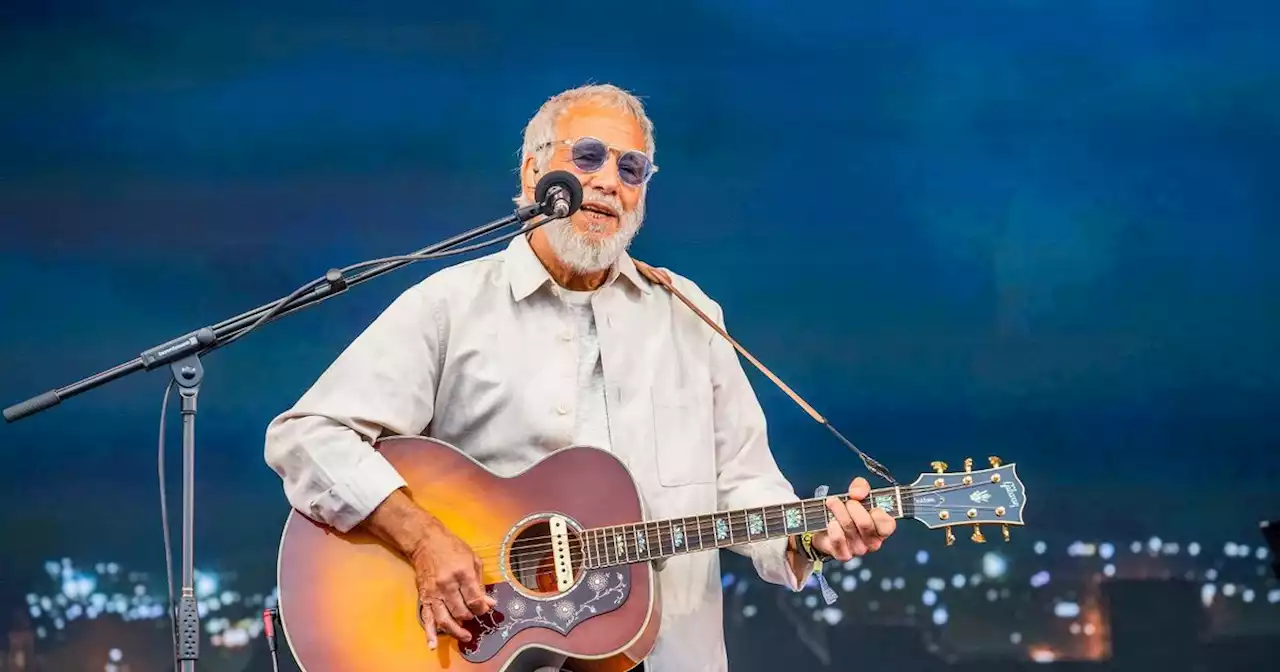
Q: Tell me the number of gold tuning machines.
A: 6